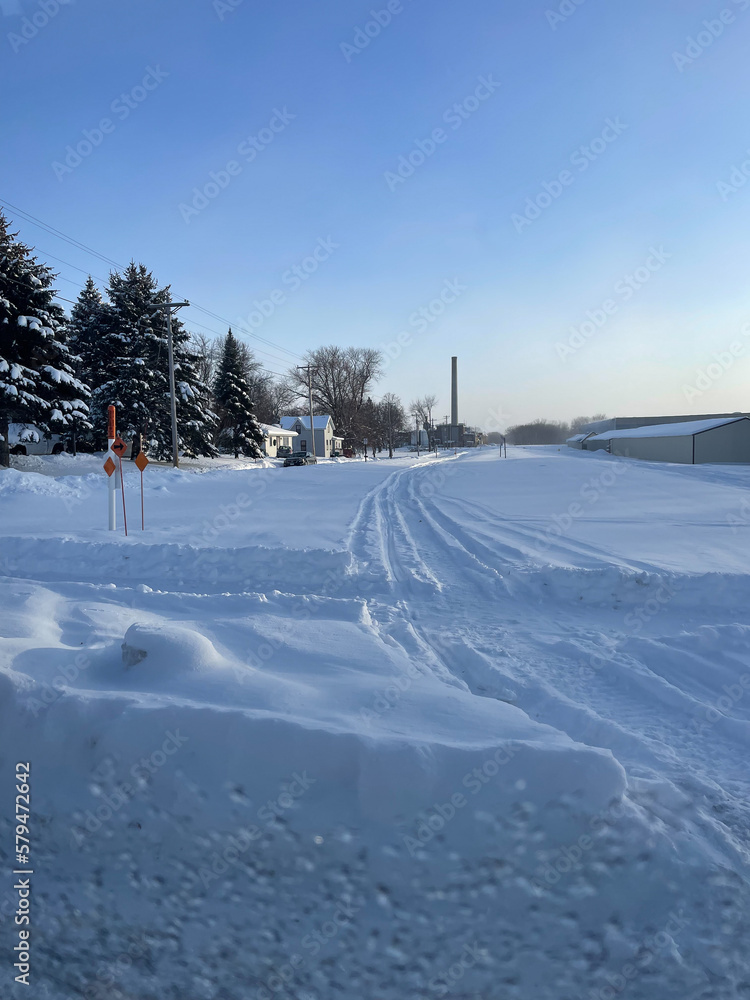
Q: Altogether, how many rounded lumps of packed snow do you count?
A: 1